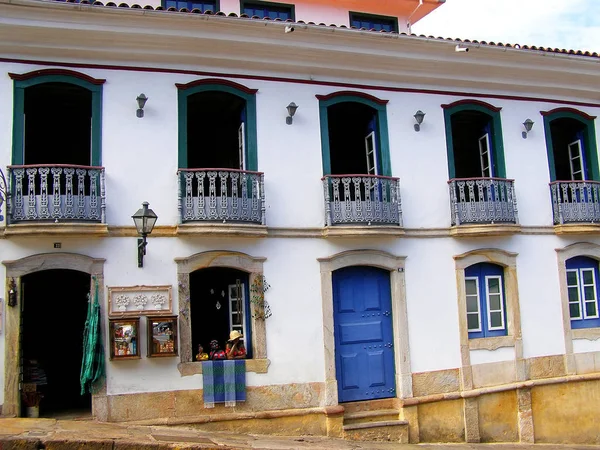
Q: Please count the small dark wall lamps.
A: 4